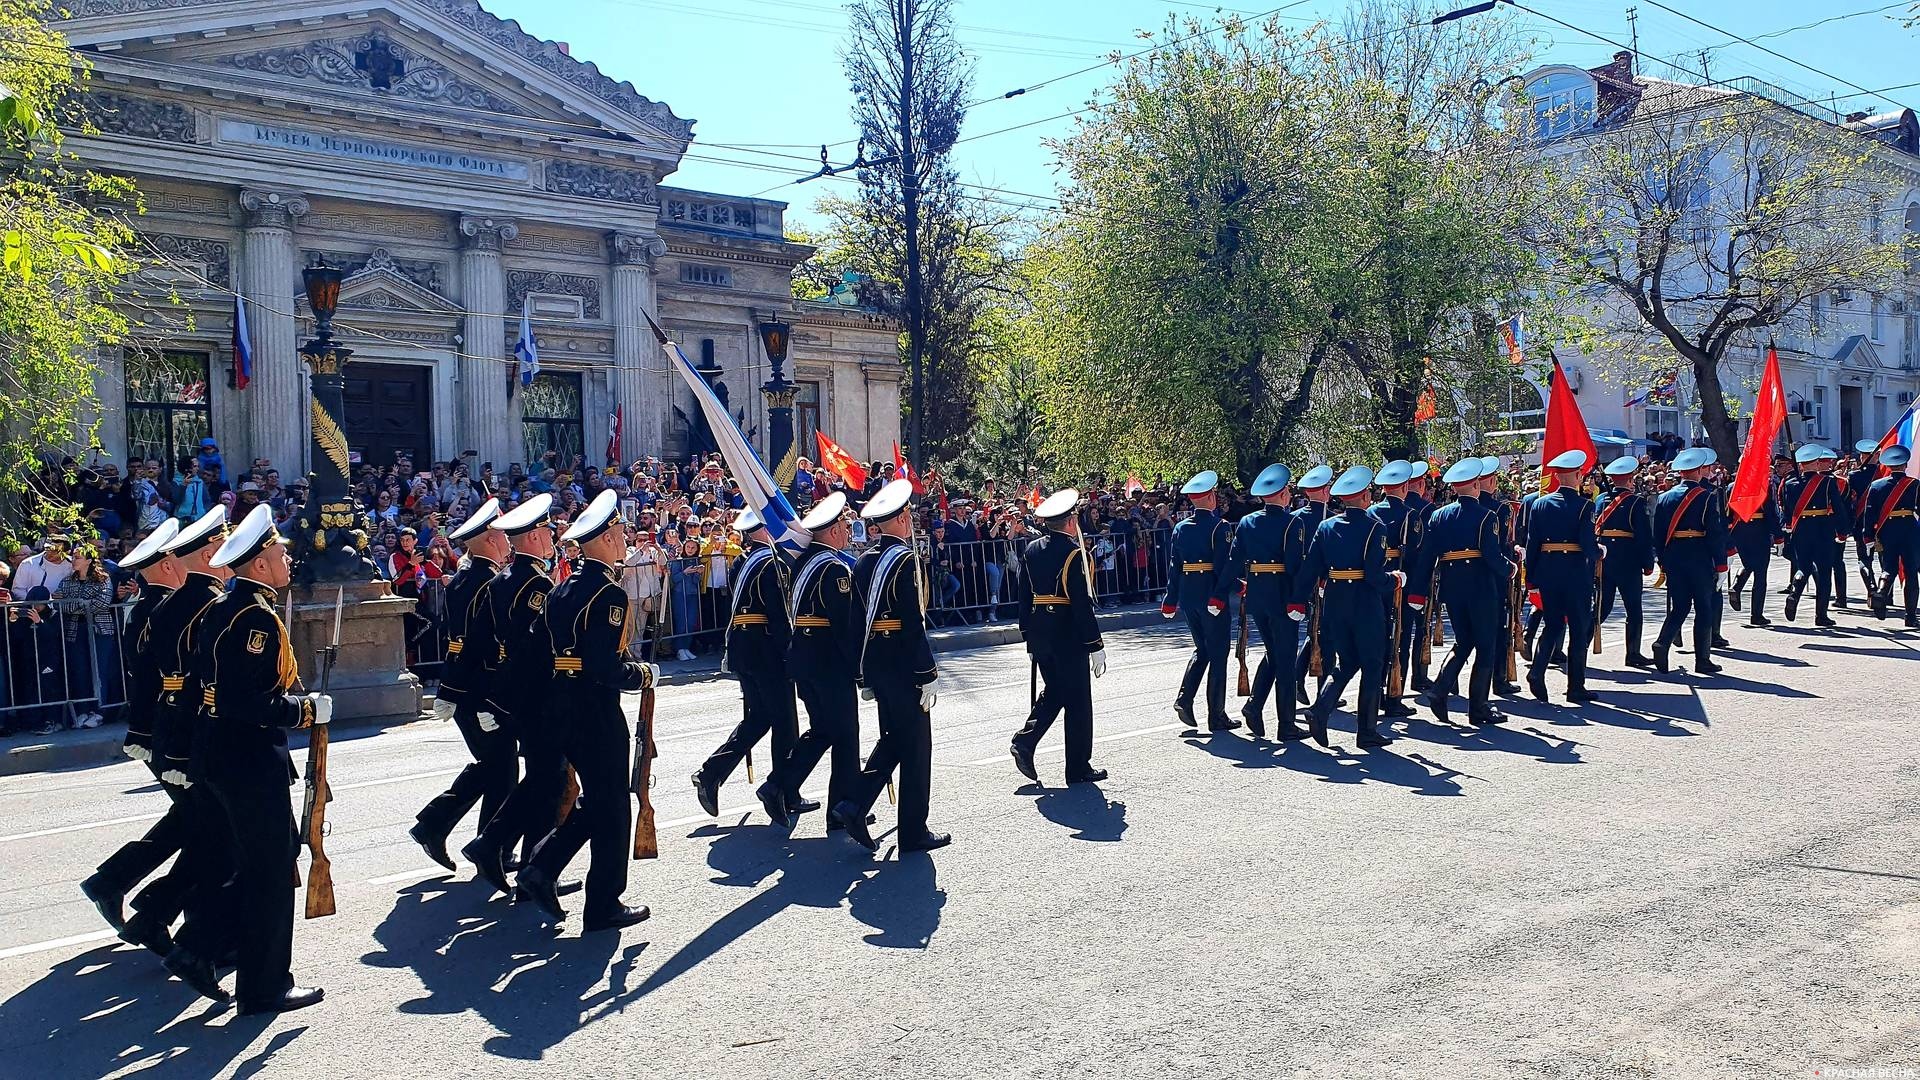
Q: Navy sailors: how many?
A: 10